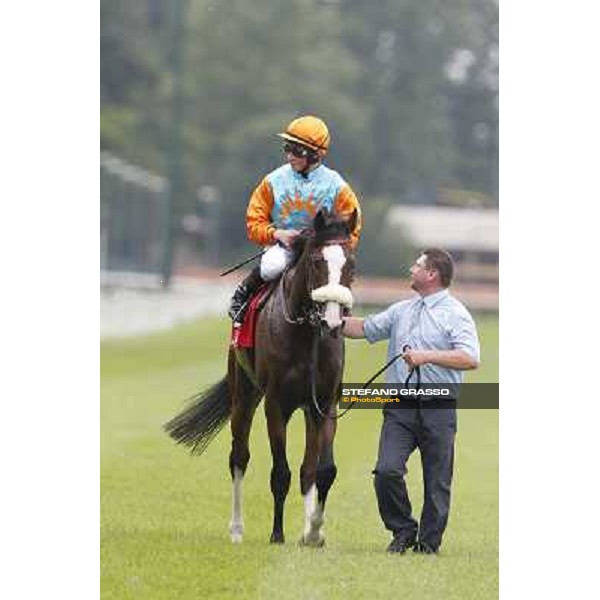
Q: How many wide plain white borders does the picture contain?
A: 2